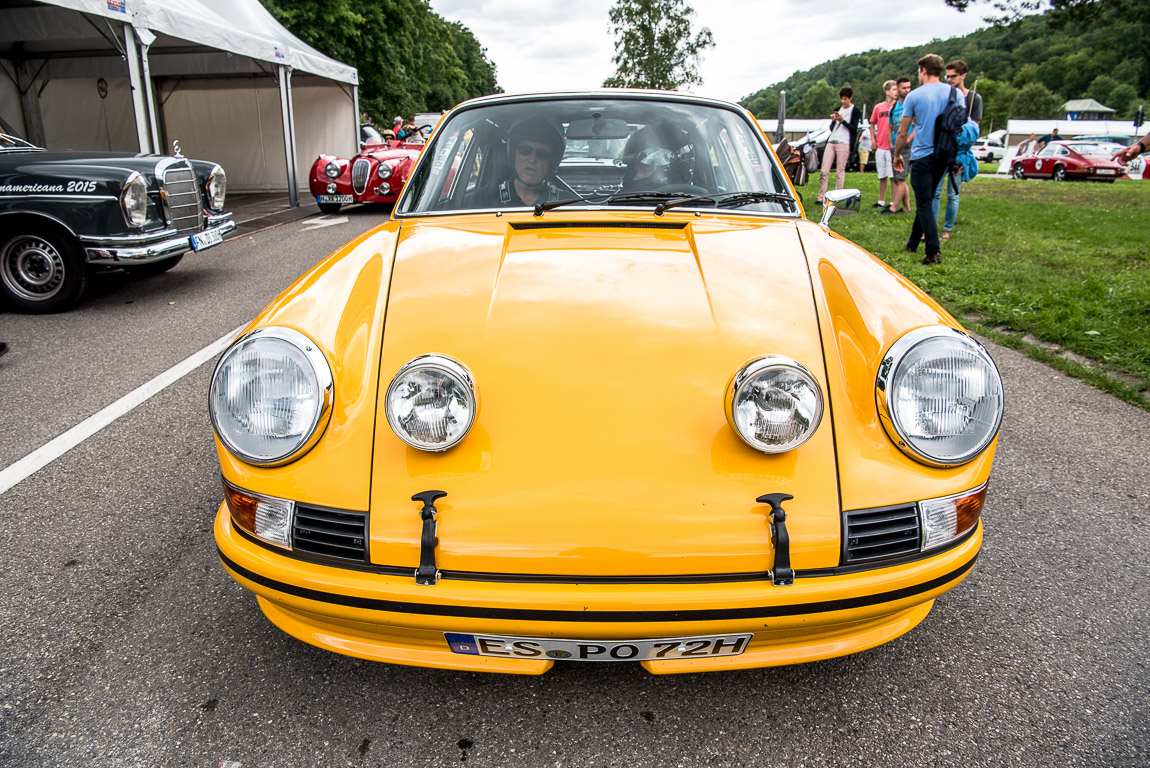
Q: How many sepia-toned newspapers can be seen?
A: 0